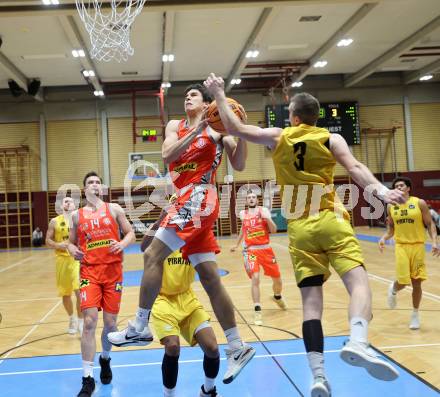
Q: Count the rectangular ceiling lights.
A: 12